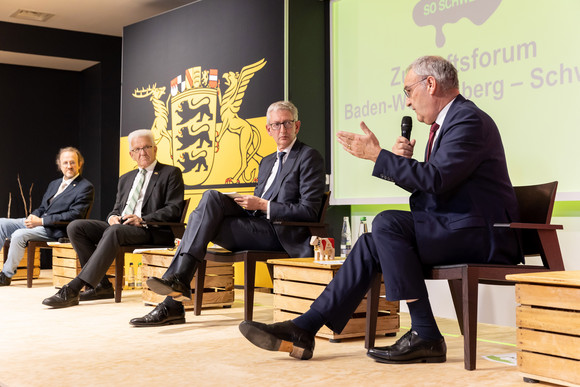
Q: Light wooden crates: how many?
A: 5